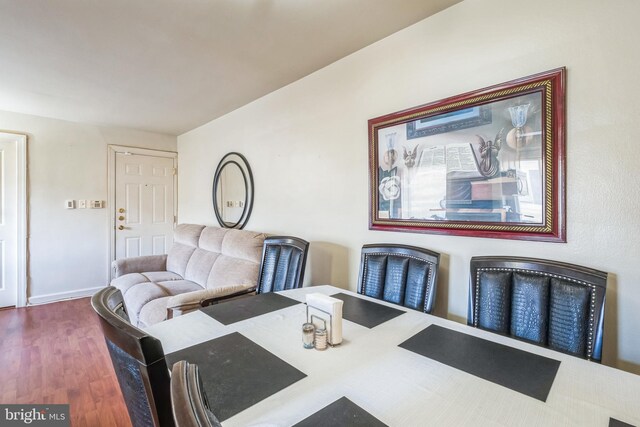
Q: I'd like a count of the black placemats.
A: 6